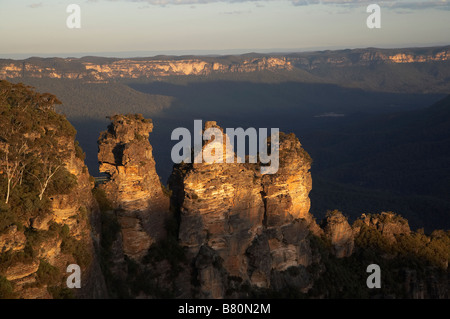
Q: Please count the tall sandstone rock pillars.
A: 3